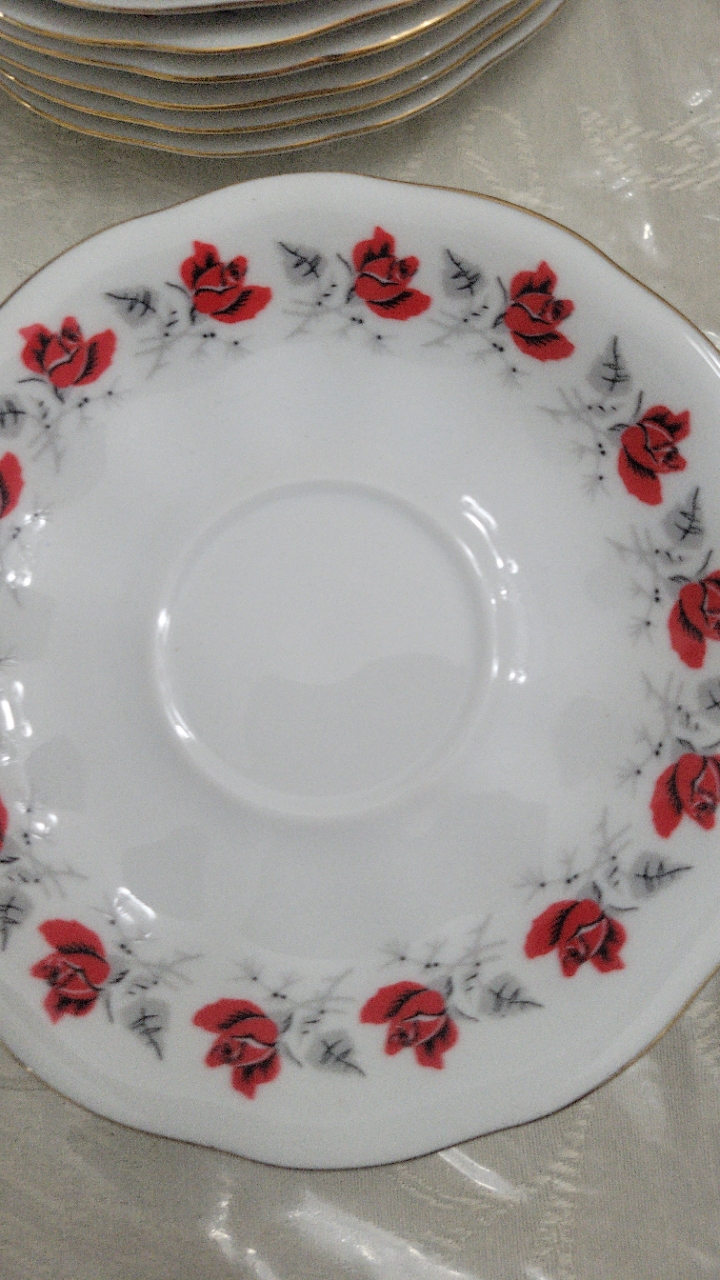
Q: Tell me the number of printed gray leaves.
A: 12